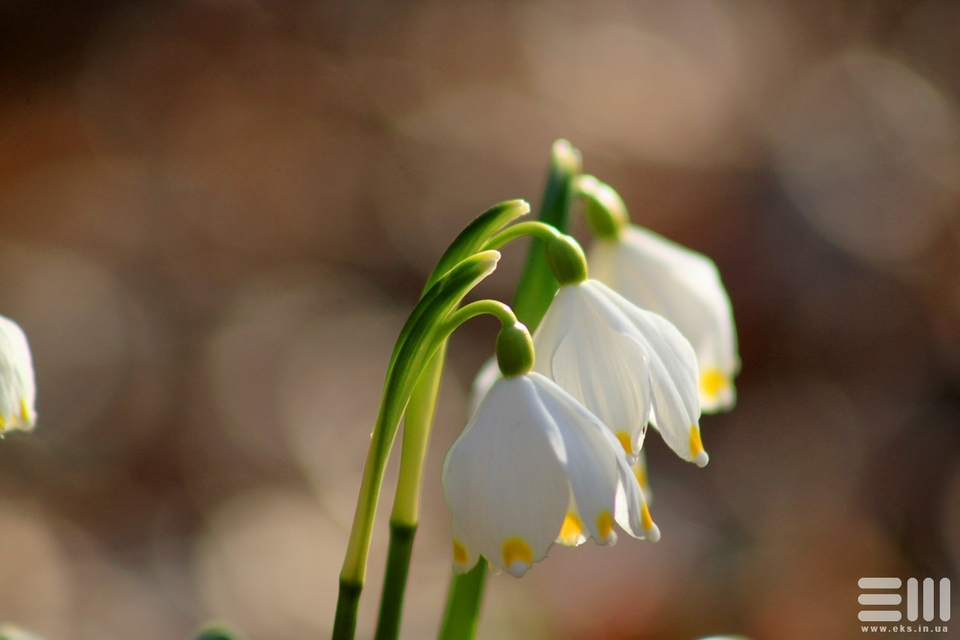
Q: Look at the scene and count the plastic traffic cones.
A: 0